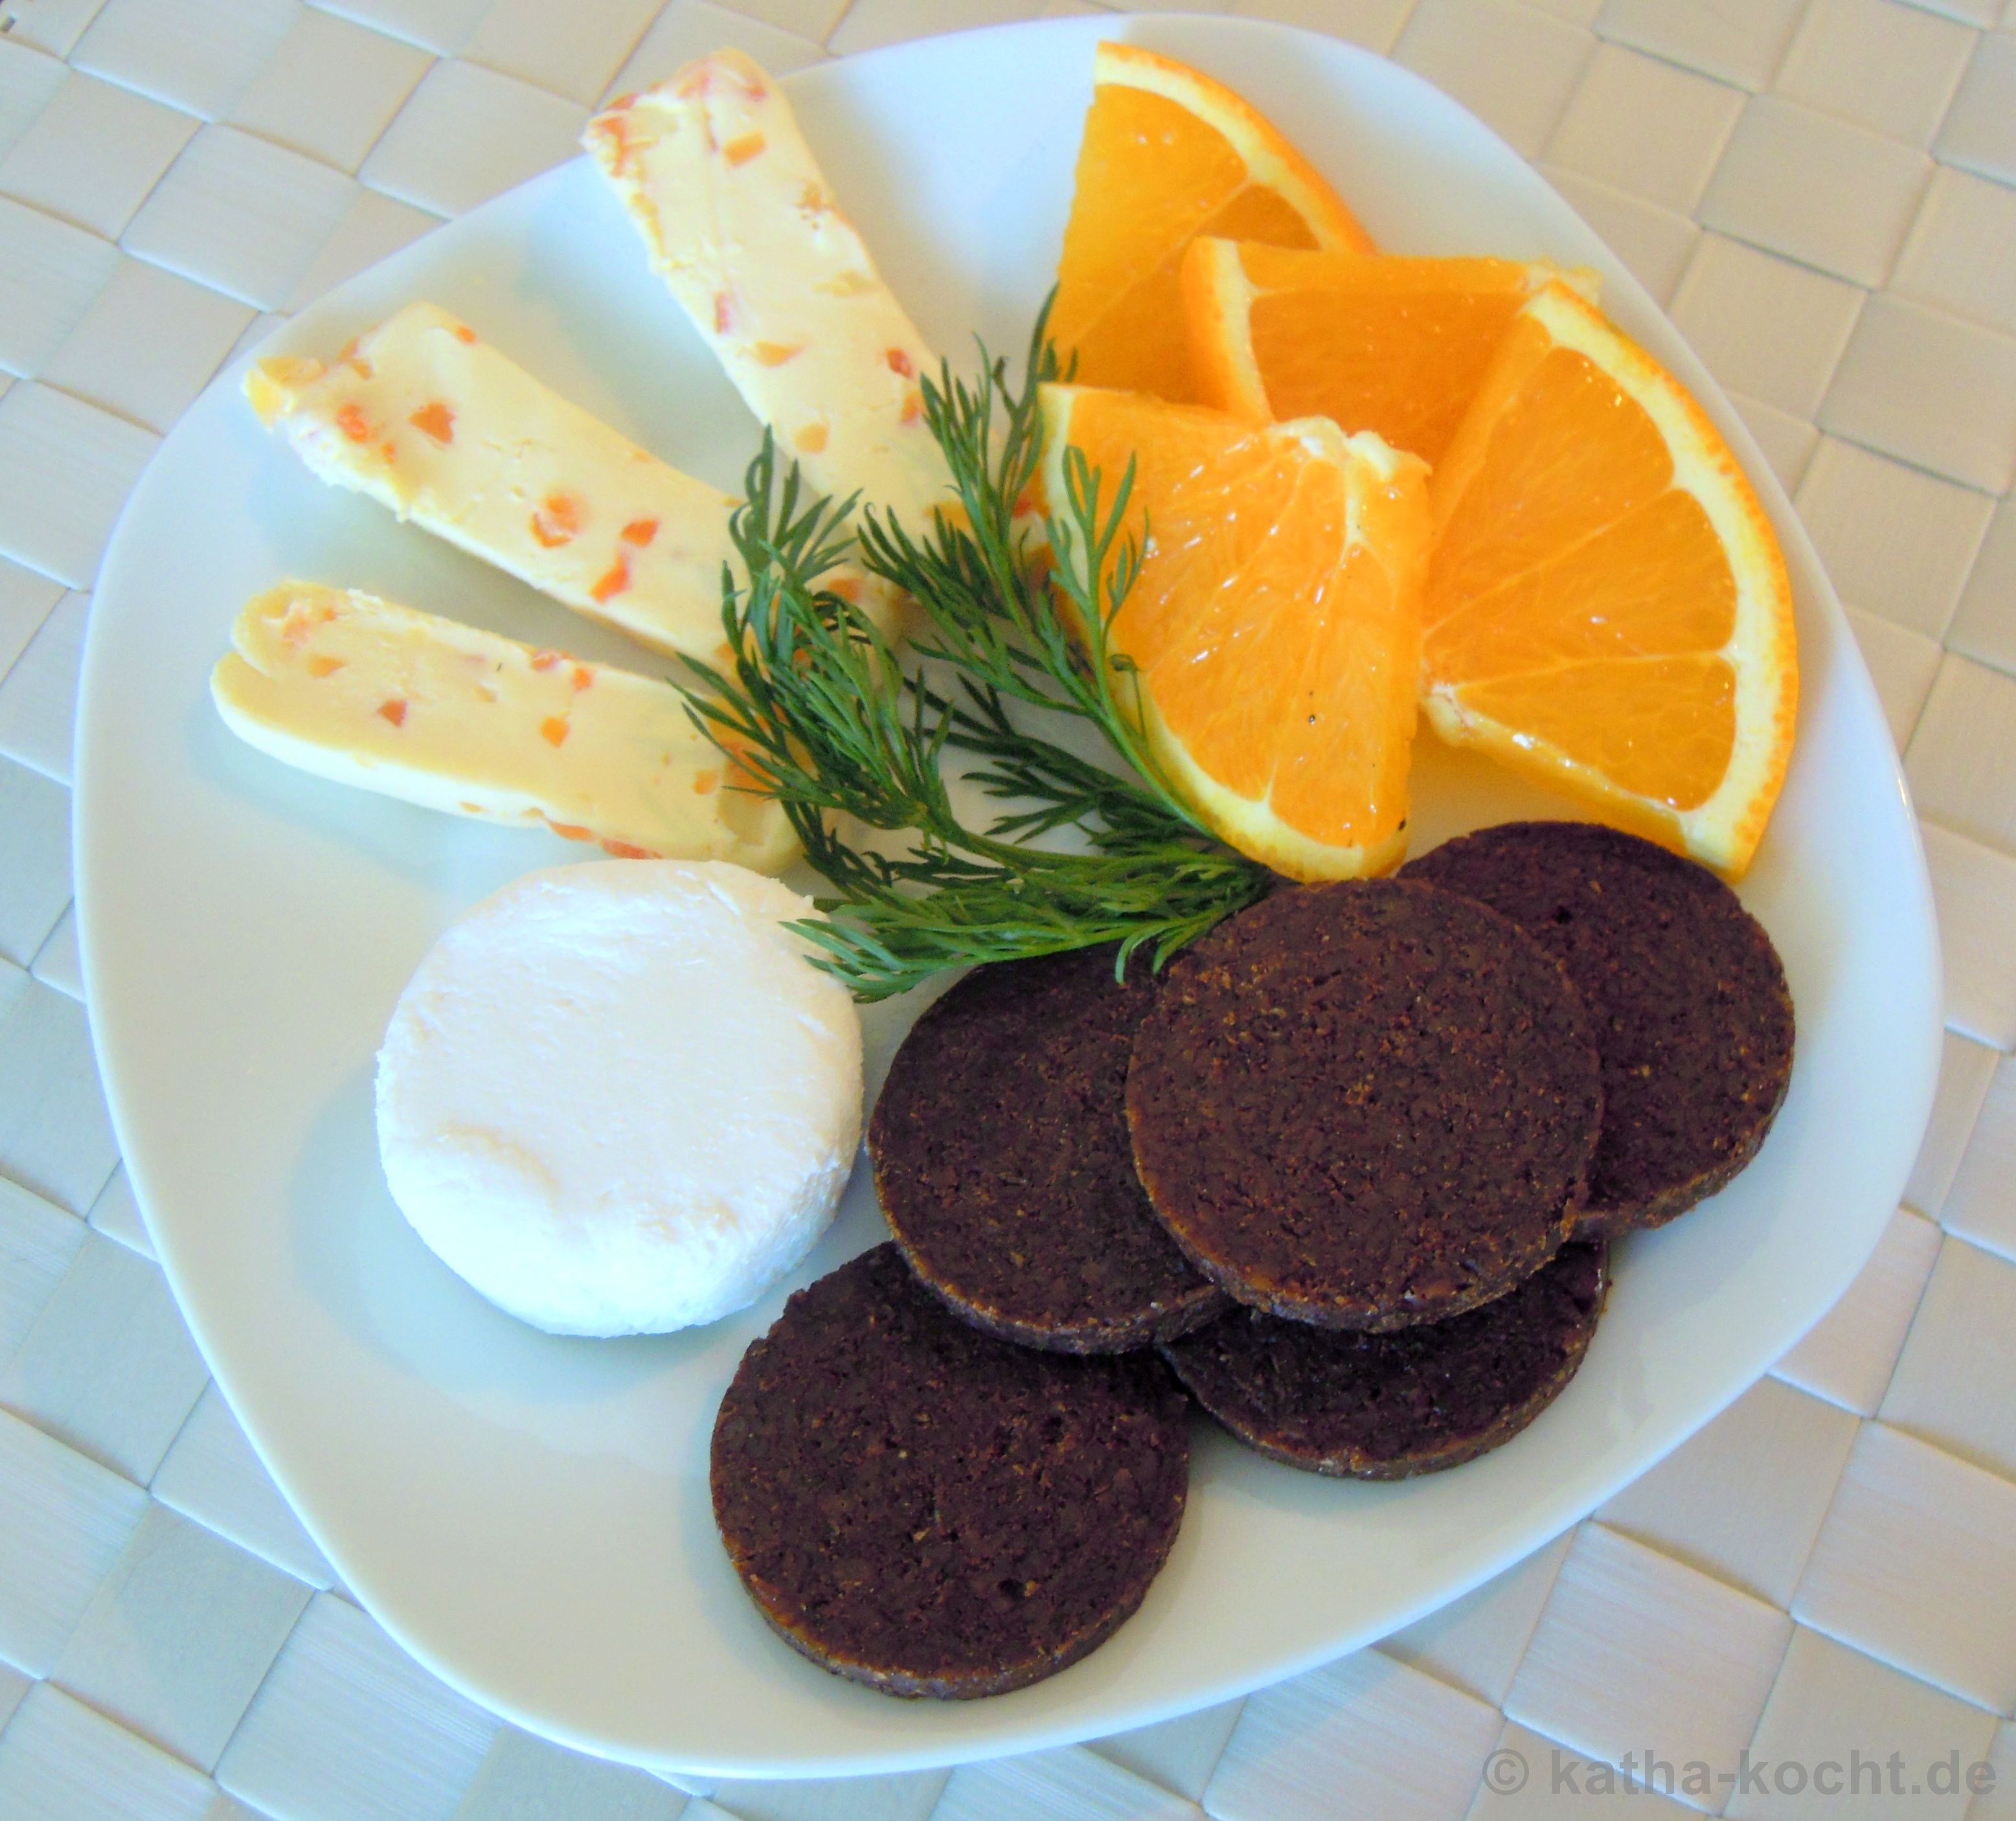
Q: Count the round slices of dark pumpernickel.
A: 5